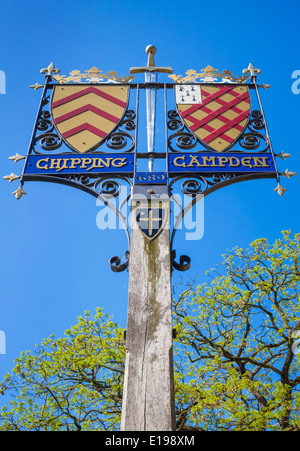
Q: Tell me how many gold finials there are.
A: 10